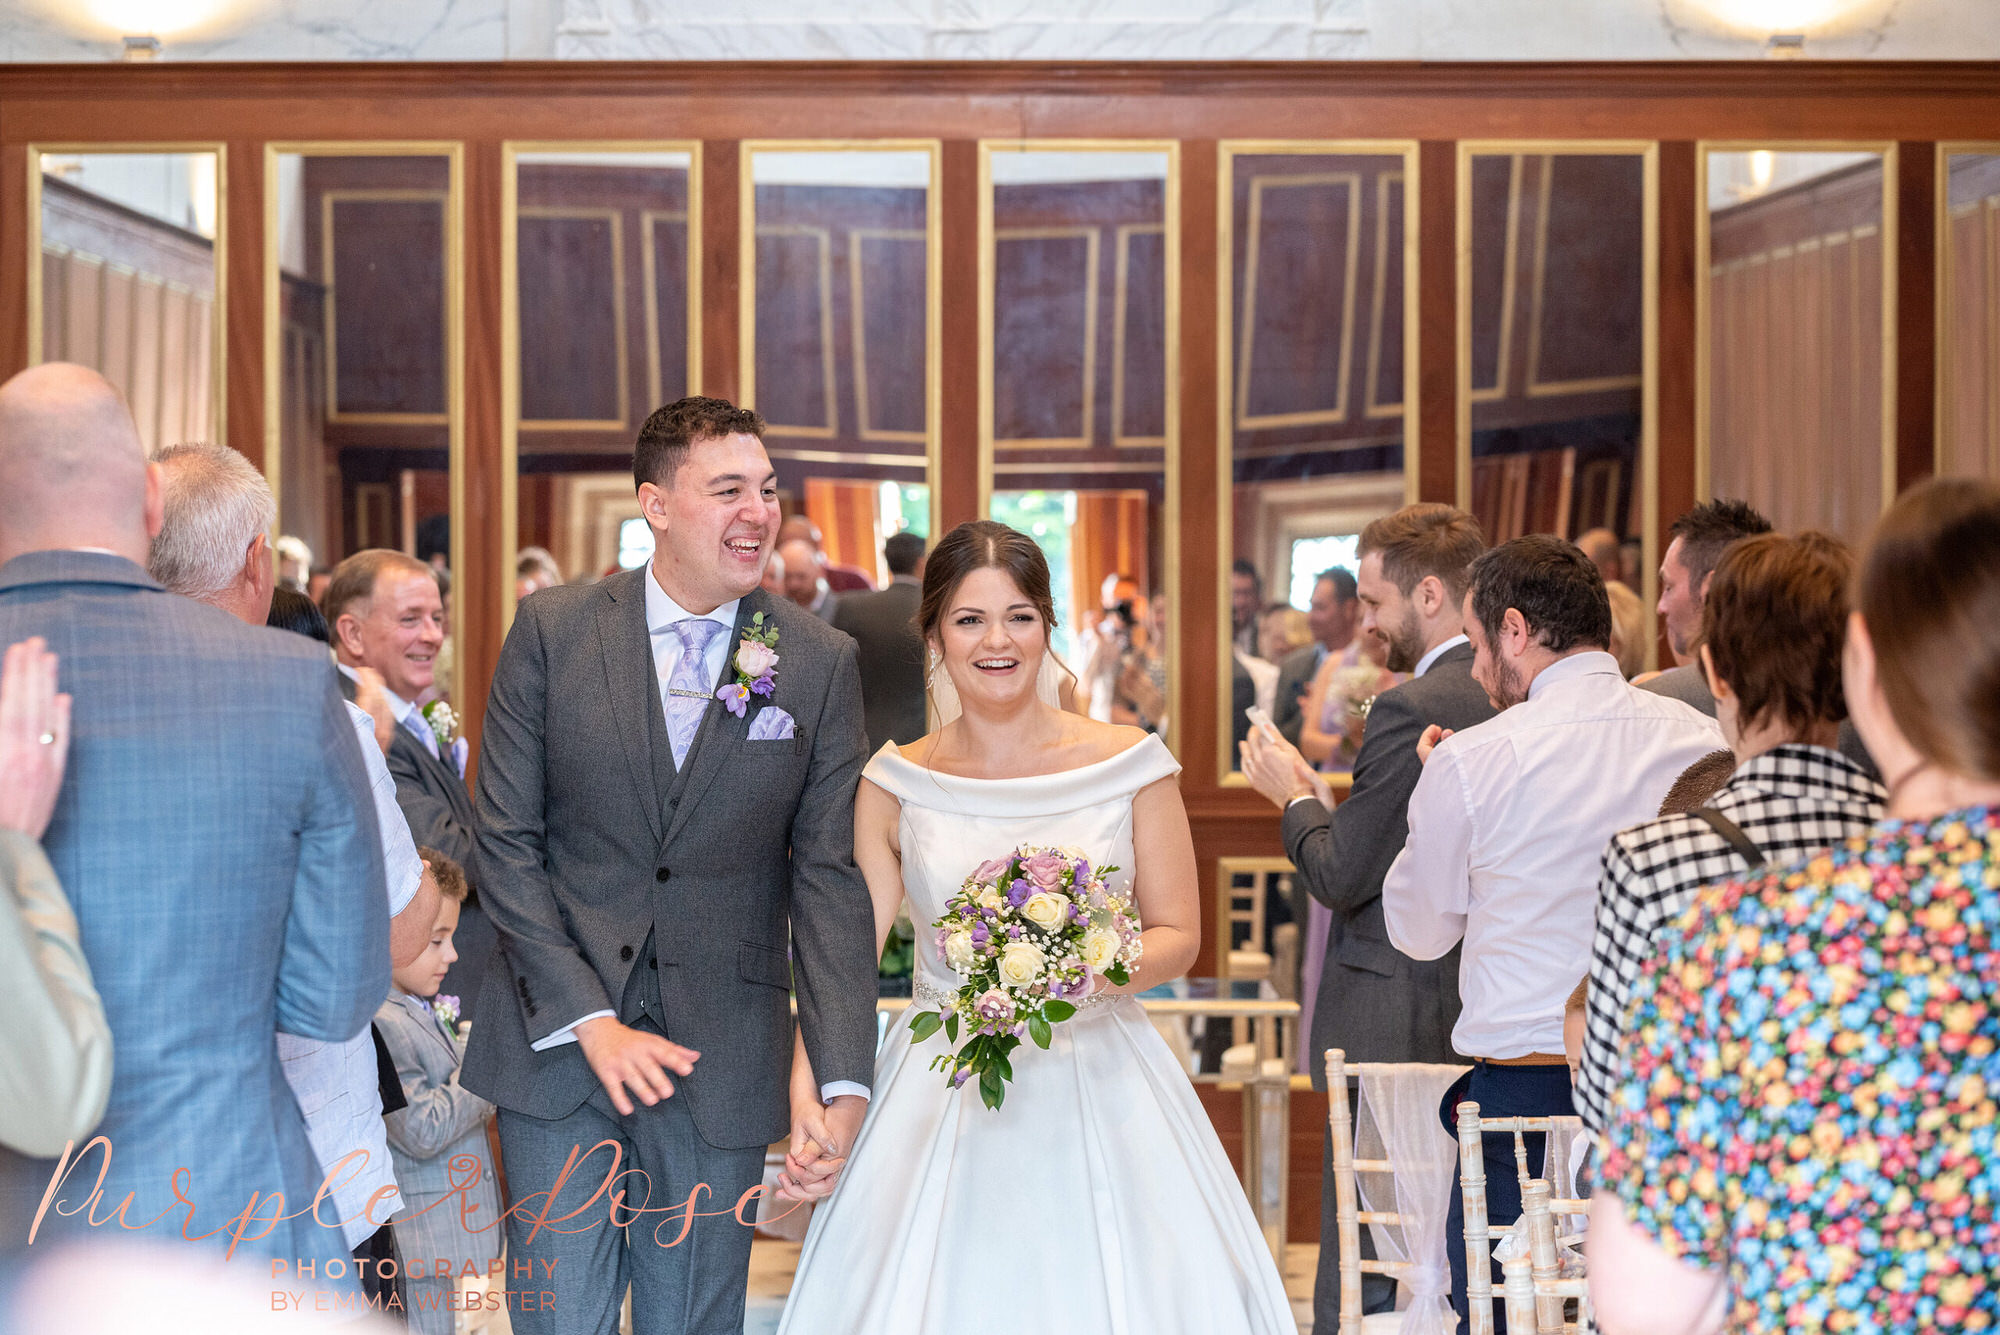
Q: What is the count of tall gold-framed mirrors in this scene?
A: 9